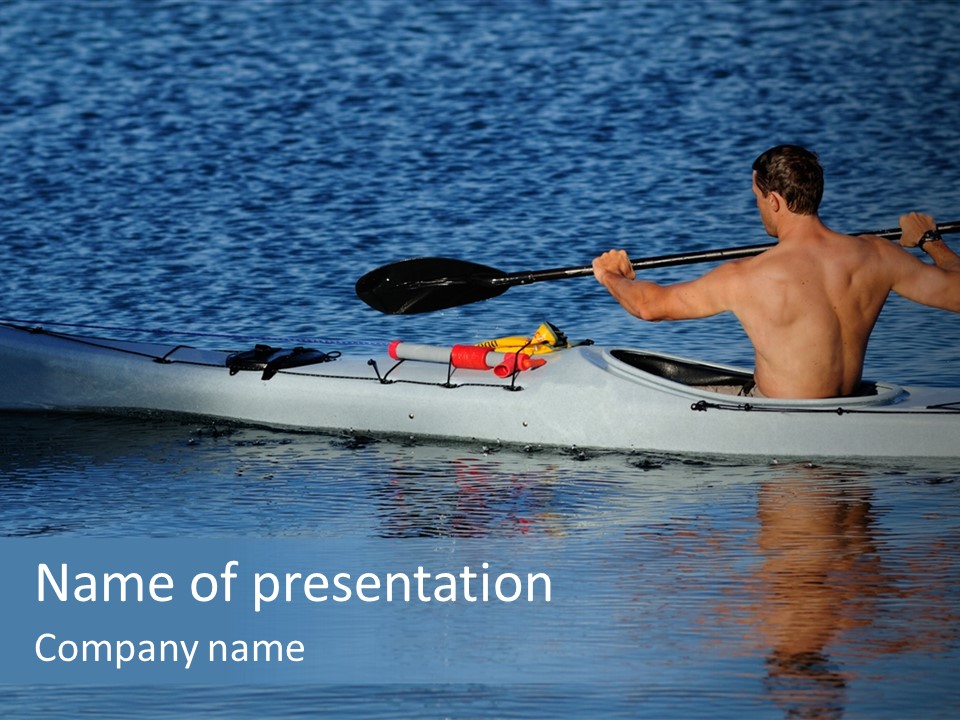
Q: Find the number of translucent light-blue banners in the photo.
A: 1